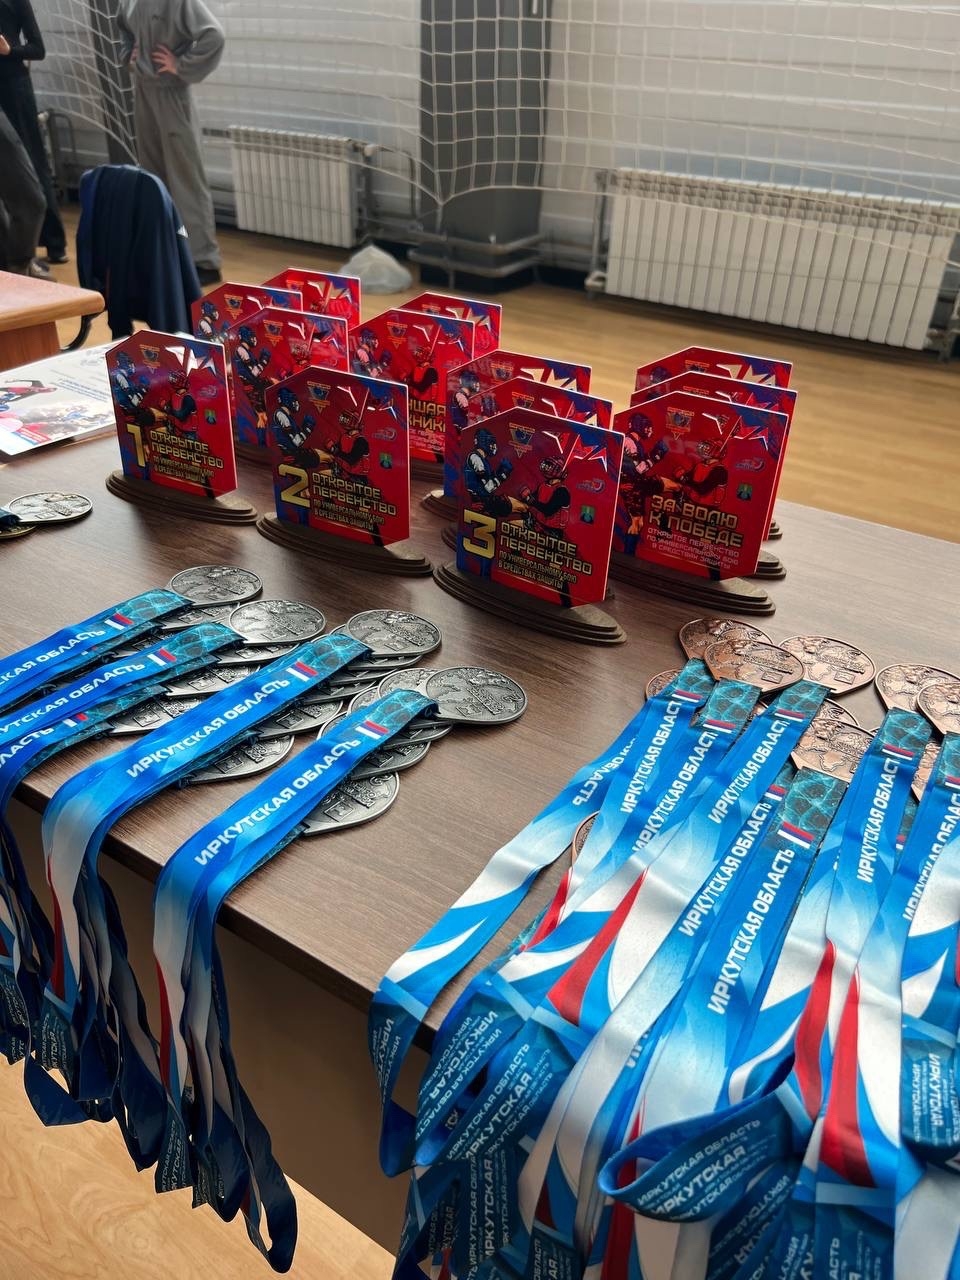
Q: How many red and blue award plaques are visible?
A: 13